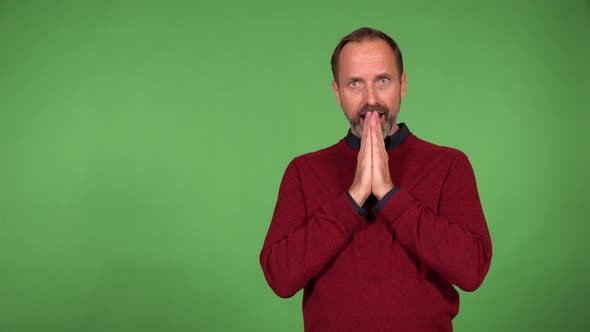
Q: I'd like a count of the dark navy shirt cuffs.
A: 2